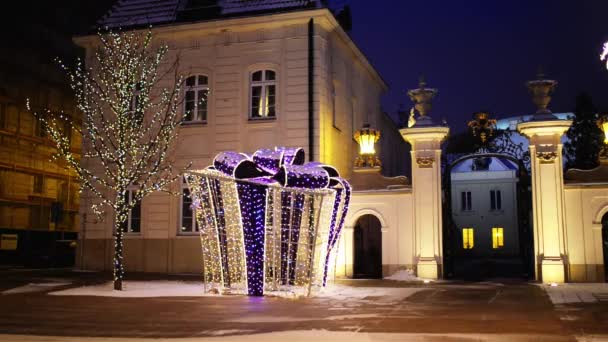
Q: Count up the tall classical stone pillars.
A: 2